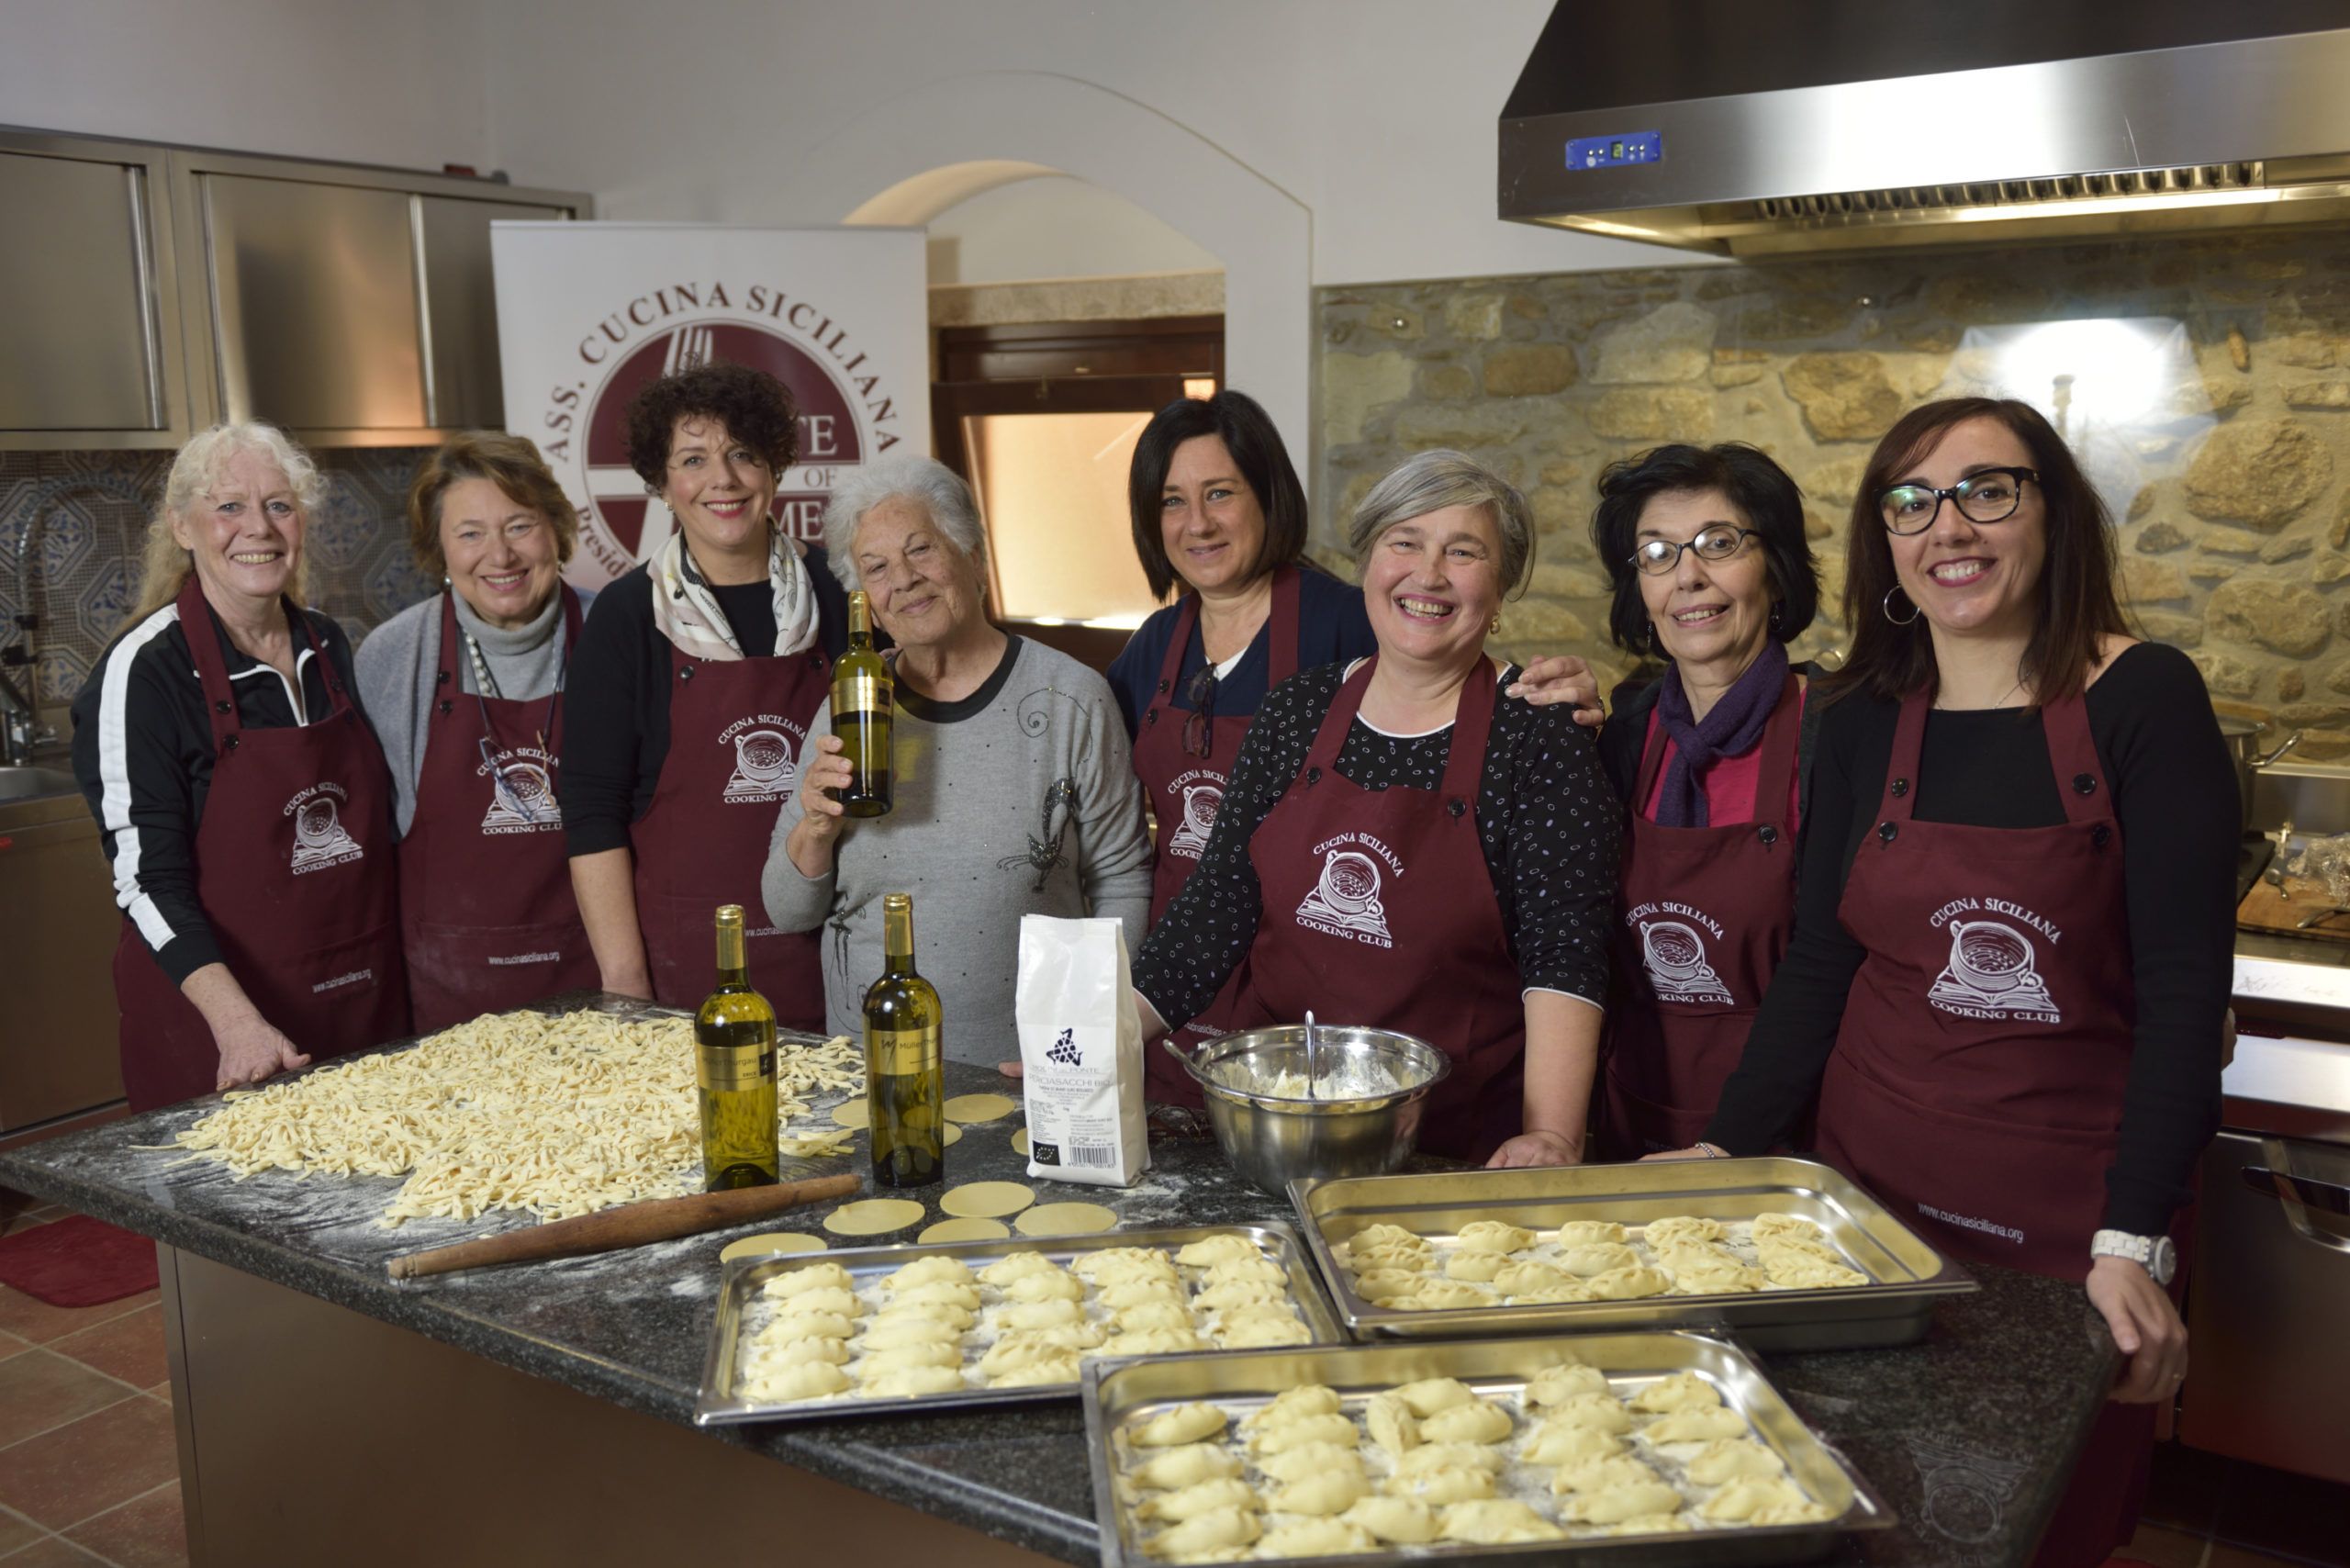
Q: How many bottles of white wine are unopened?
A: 3